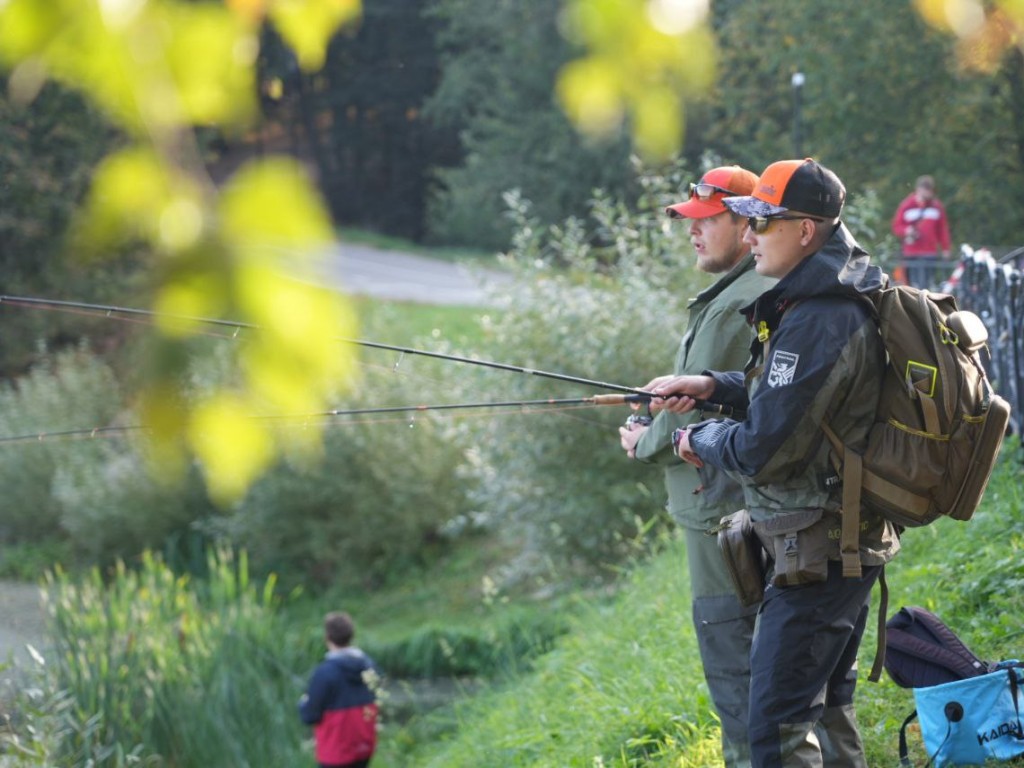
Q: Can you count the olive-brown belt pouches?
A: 2